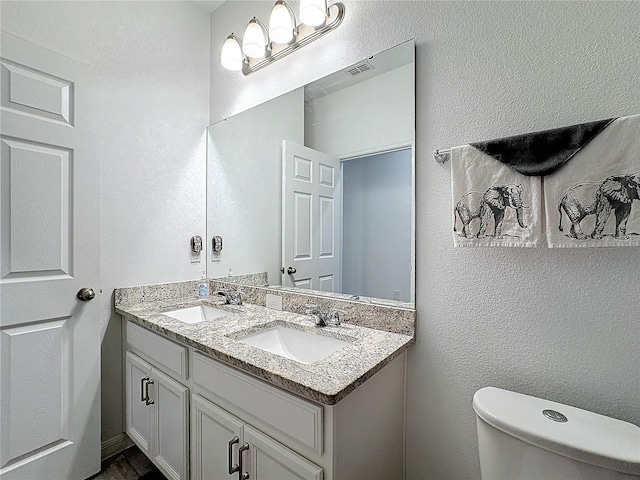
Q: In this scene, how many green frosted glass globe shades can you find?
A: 0